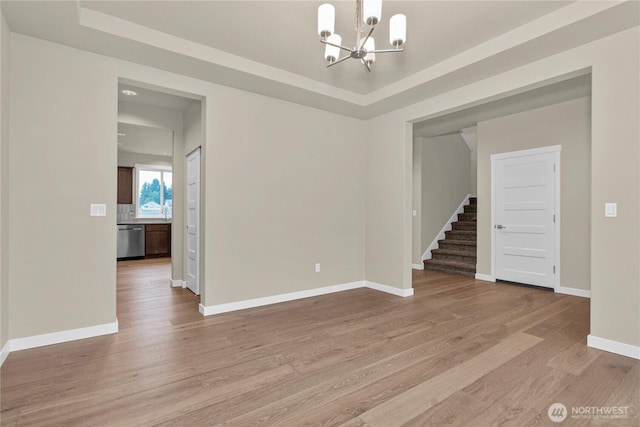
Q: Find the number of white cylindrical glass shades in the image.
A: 5